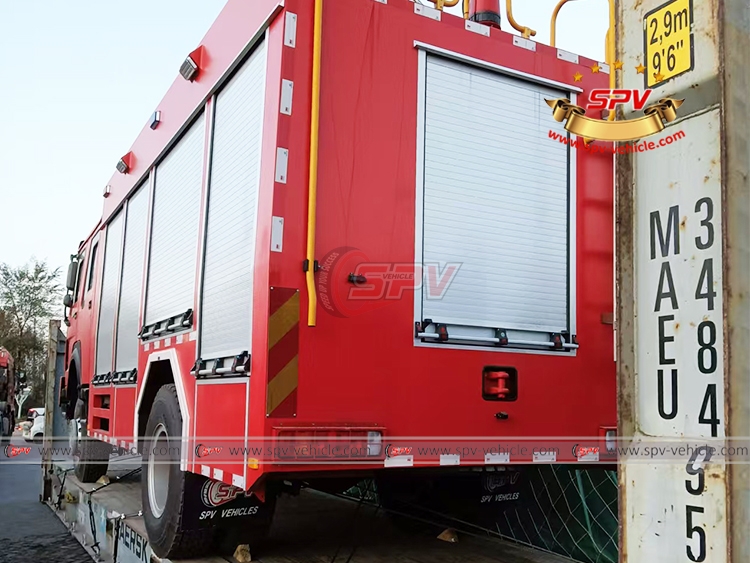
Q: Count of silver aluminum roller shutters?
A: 5